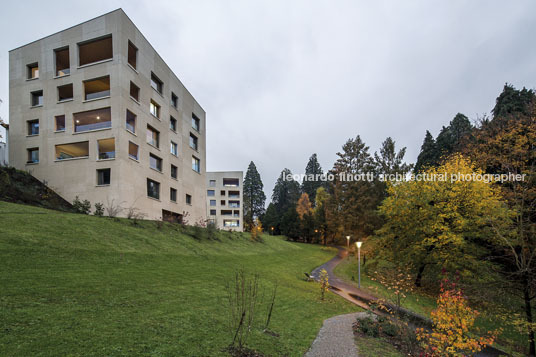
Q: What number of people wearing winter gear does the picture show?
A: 0